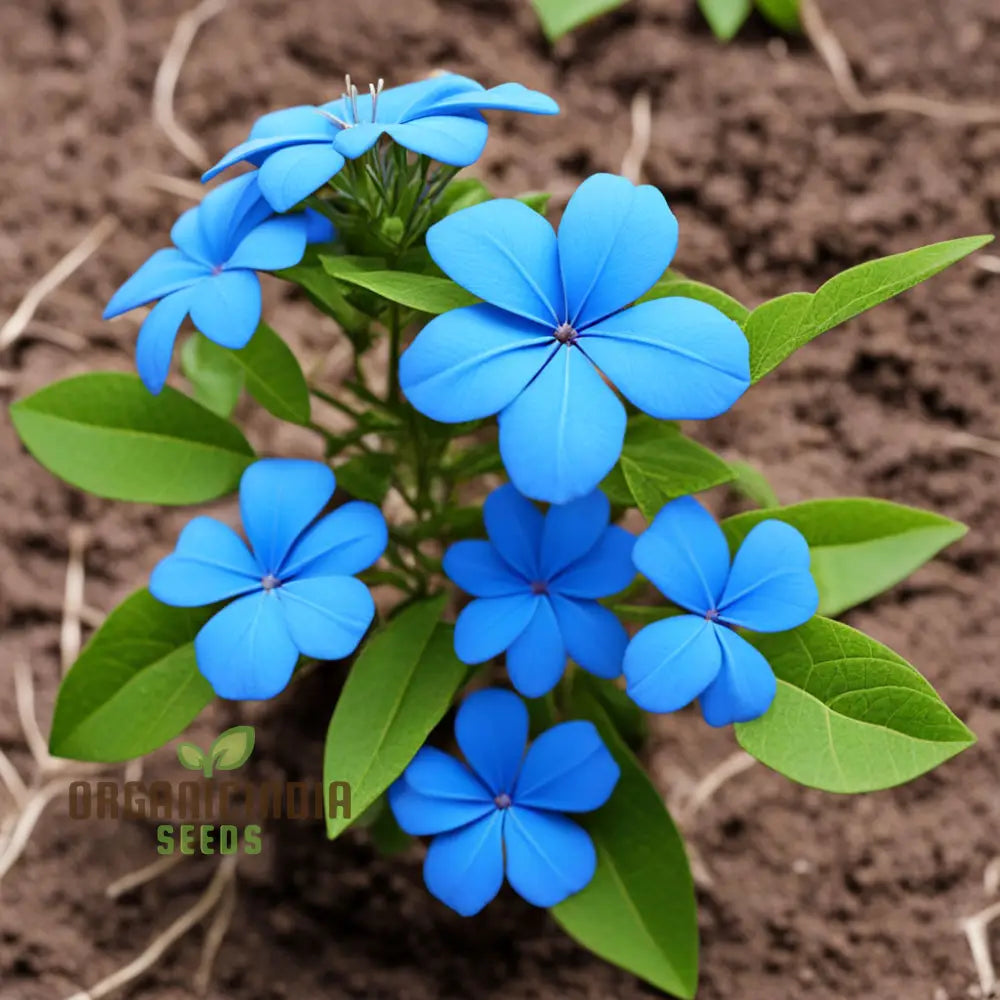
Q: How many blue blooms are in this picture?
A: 7